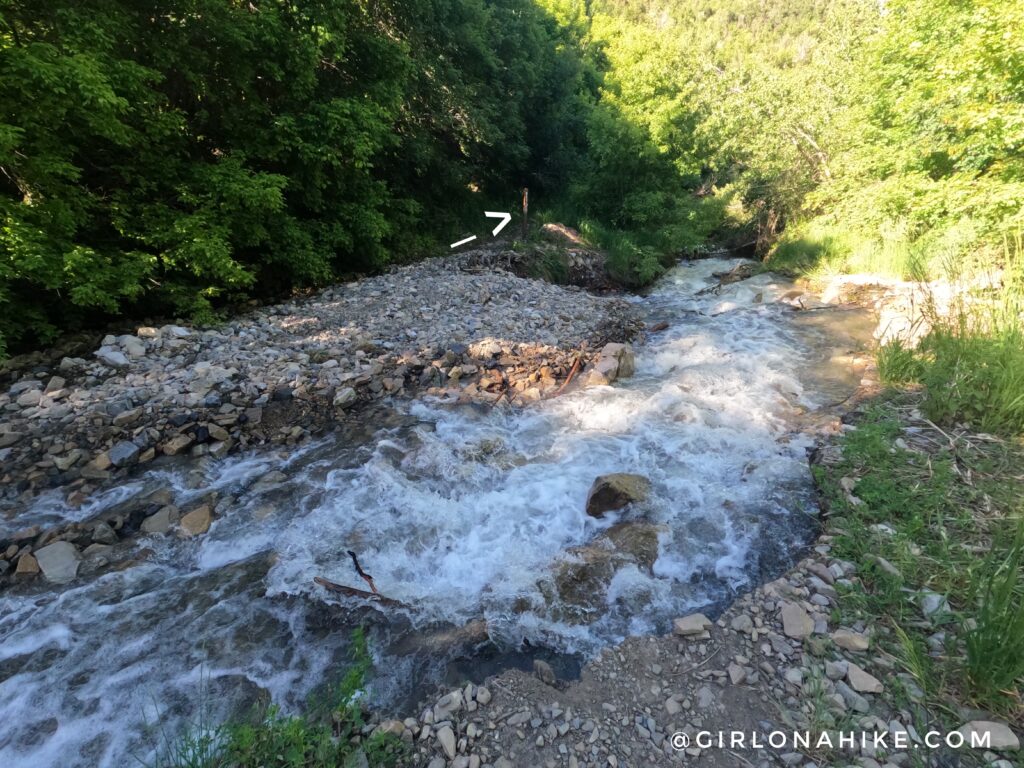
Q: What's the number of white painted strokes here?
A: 2